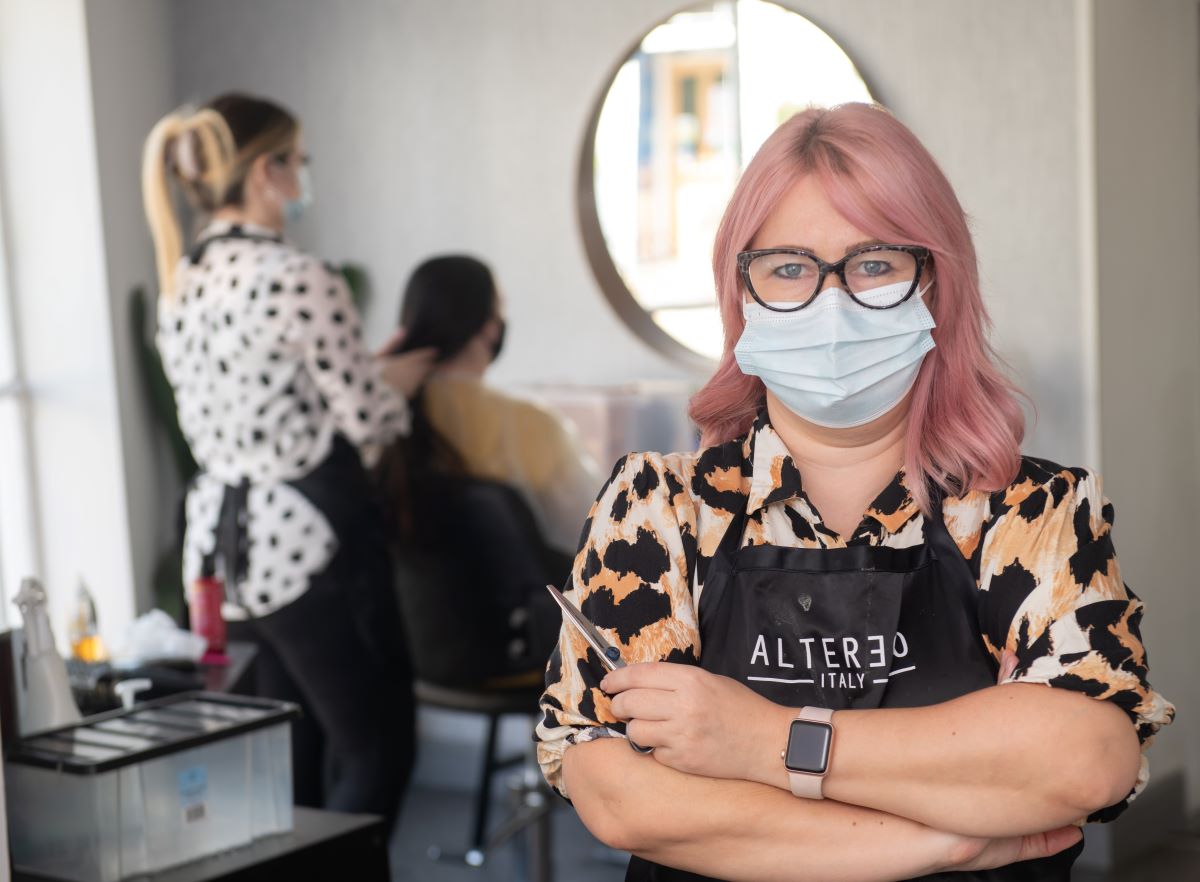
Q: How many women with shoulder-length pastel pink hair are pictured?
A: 1